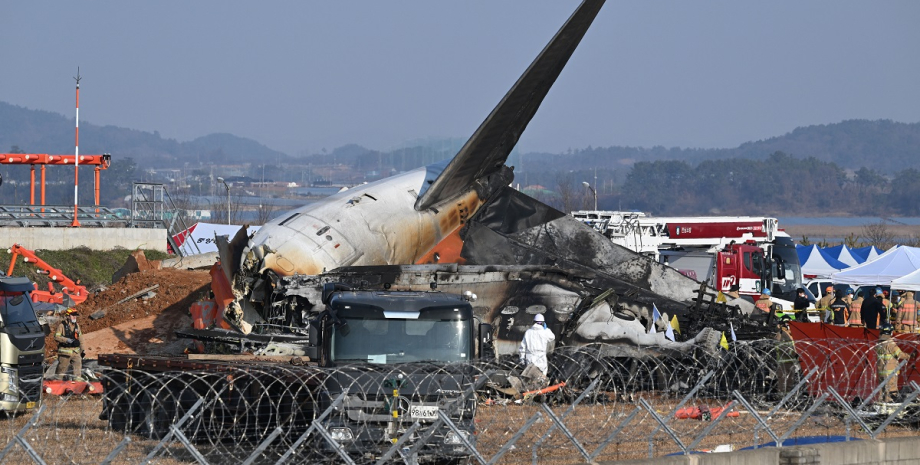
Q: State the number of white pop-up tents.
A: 2